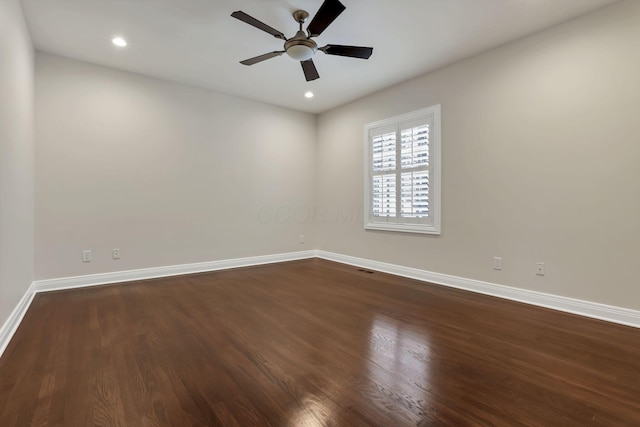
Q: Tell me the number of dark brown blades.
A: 5